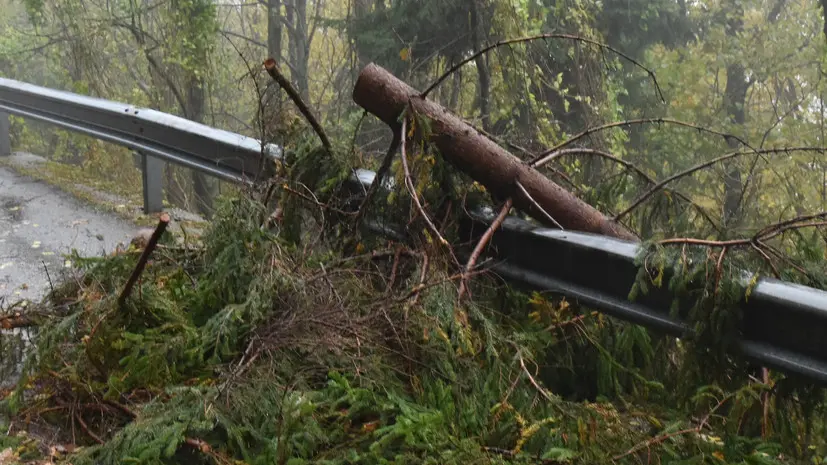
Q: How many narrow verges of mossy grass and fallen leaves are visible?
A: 1